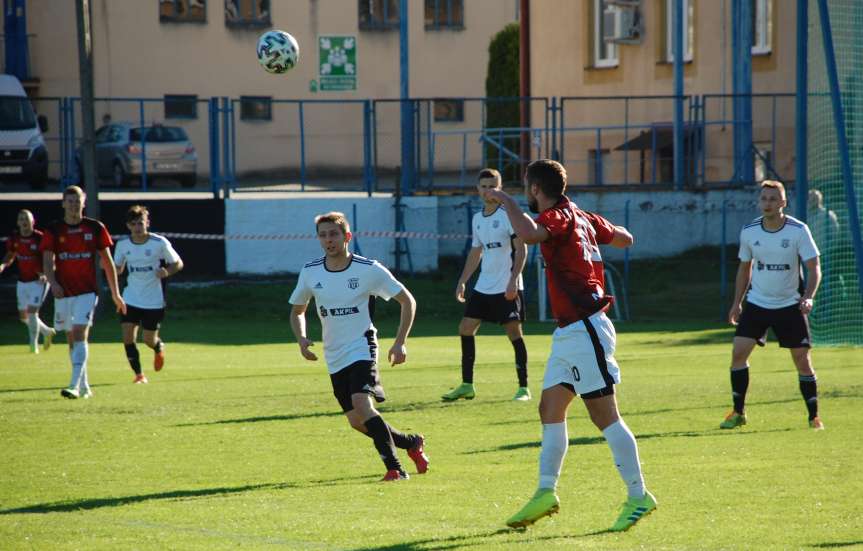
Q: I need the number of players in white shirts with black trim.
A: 4